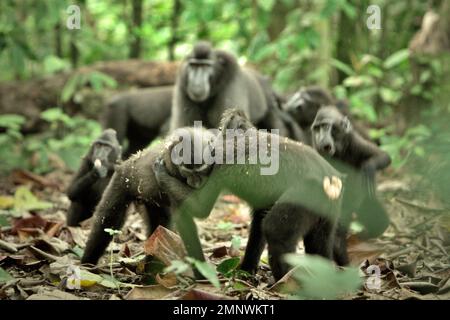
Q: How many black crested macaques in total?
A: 7